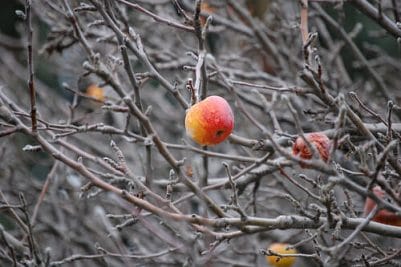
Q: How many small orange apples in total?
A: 2